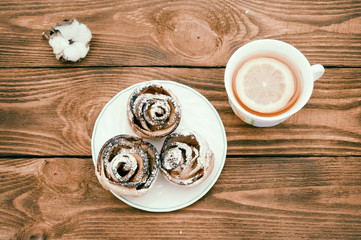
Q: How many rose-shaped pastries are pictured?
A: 3